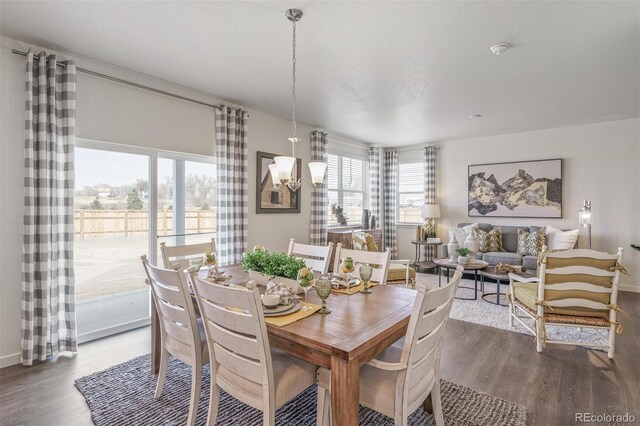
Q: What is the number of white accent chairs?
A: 2